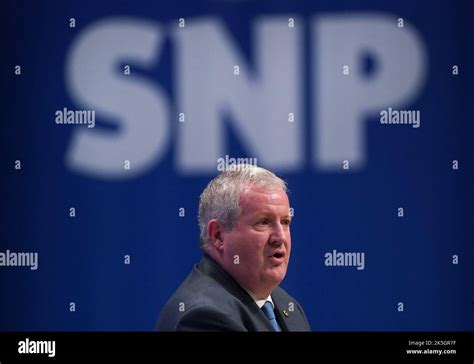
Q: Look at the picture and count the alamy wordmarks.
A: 6